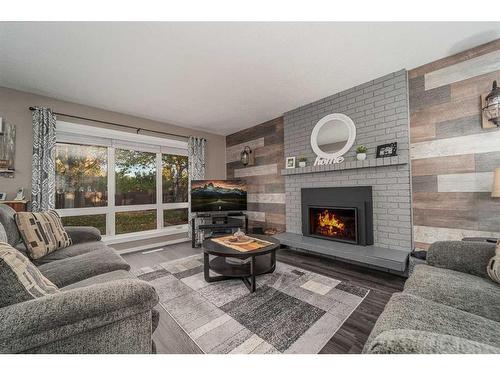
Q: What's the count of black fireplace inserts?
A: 1